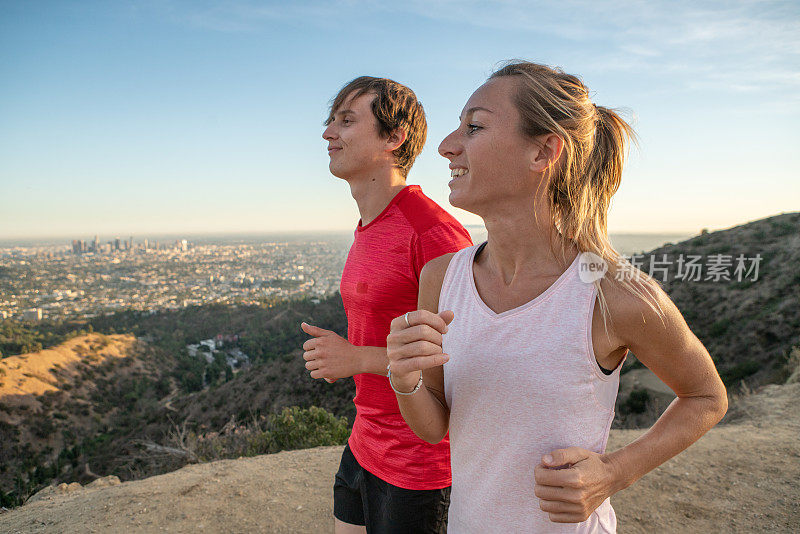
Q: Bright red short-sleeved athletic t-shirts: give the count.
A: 1